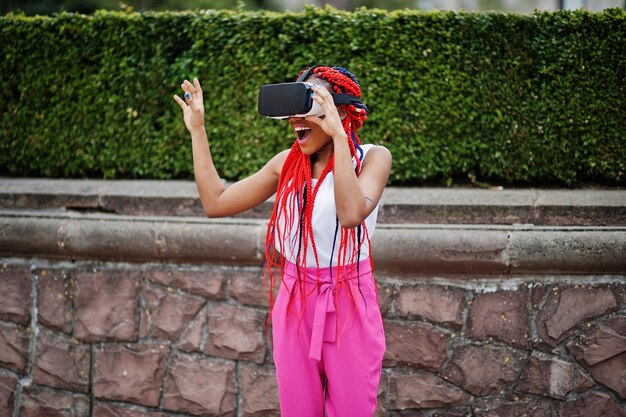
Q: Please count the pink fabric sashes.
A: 1